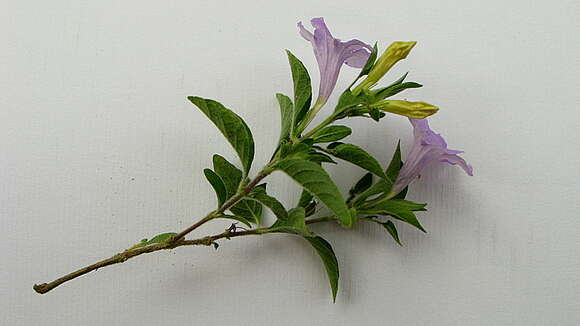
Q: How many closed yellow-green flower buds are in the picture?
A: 2